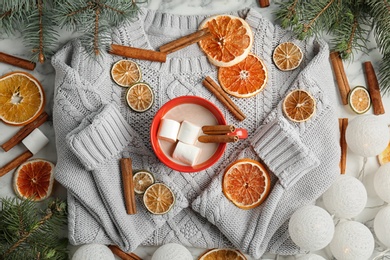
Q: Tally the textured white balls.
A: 9